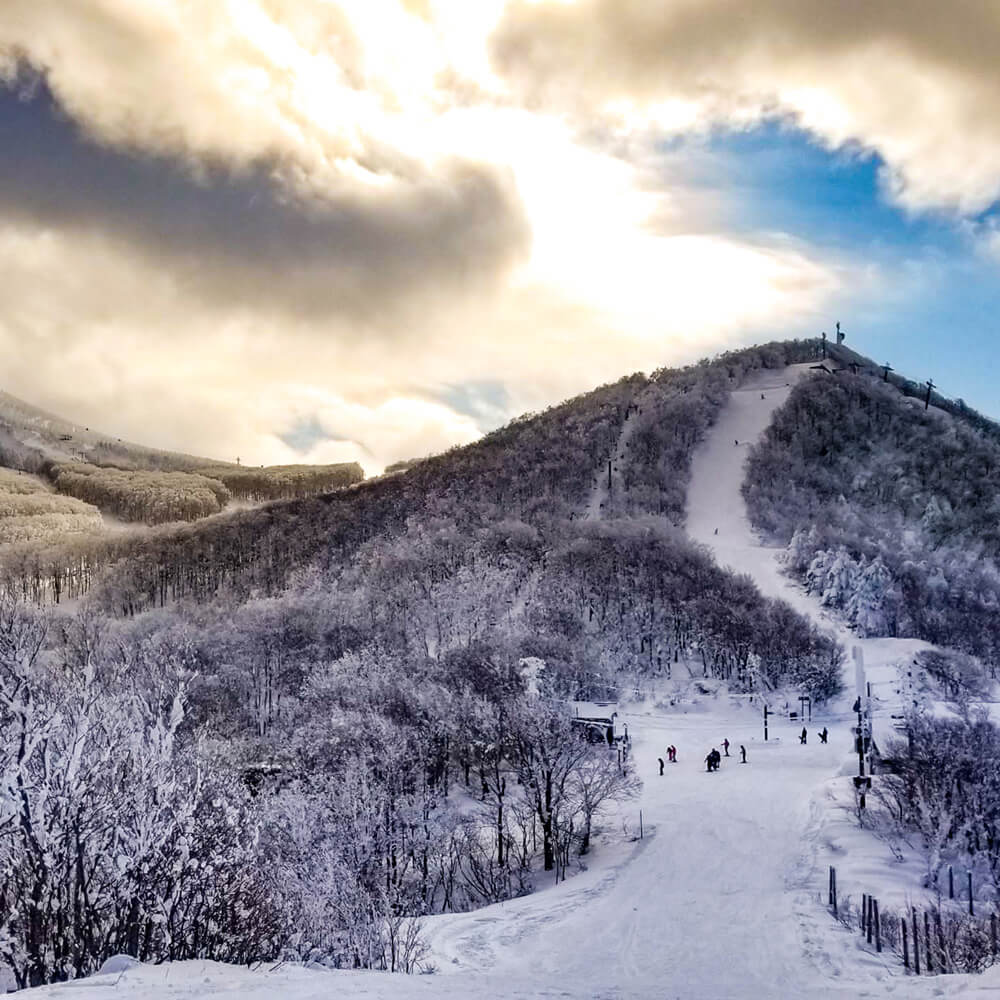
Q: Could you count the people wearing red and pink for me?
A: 2